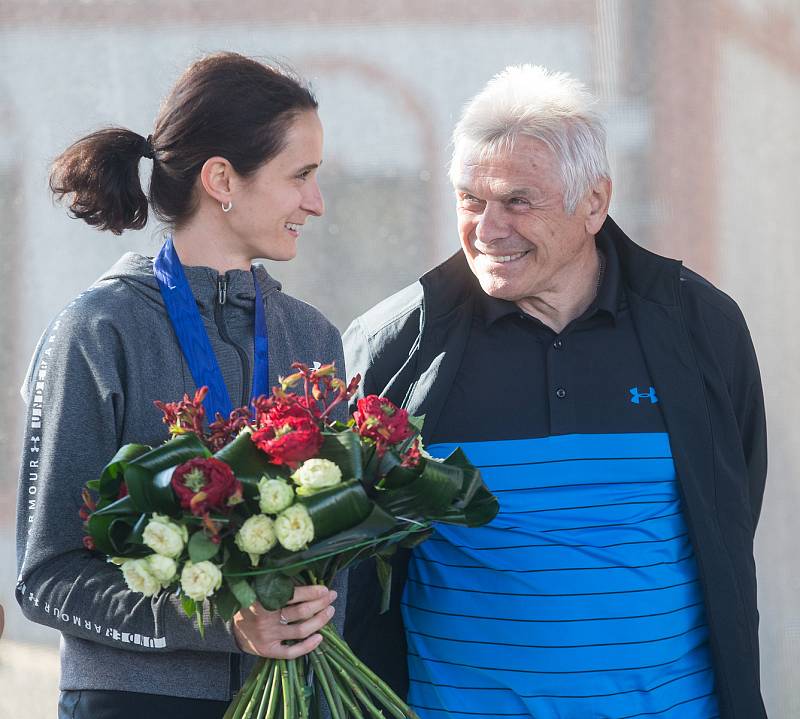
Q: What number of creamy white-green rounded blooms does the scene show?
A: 8